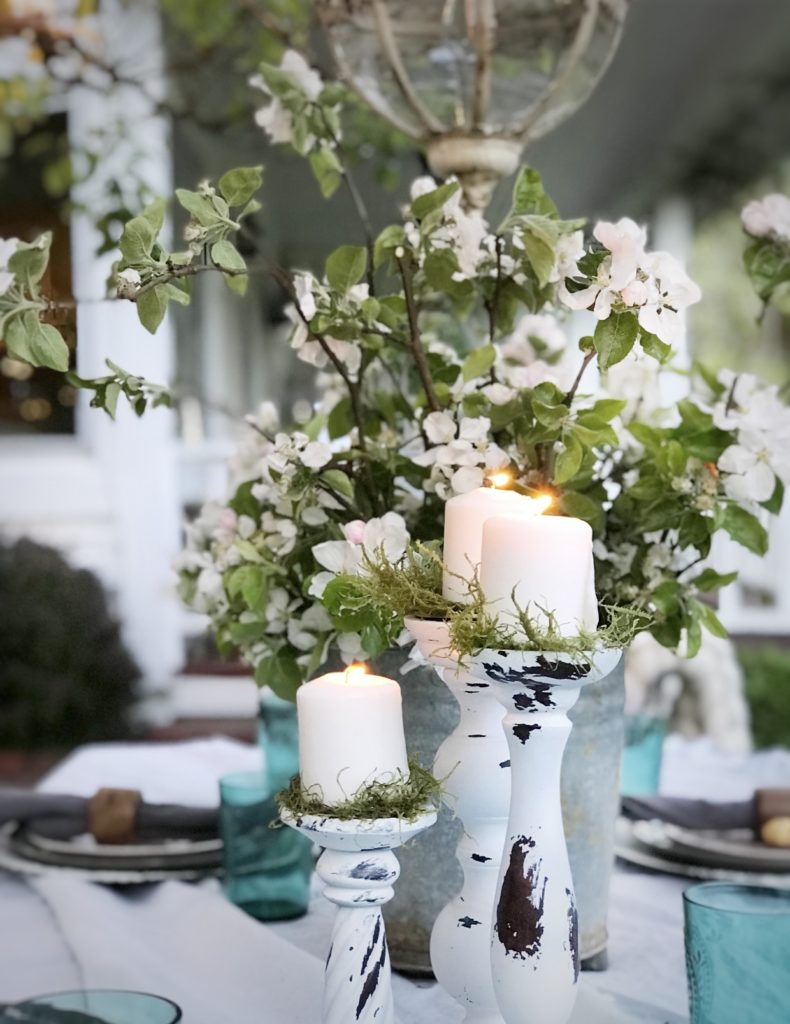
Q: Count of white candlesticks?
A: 3